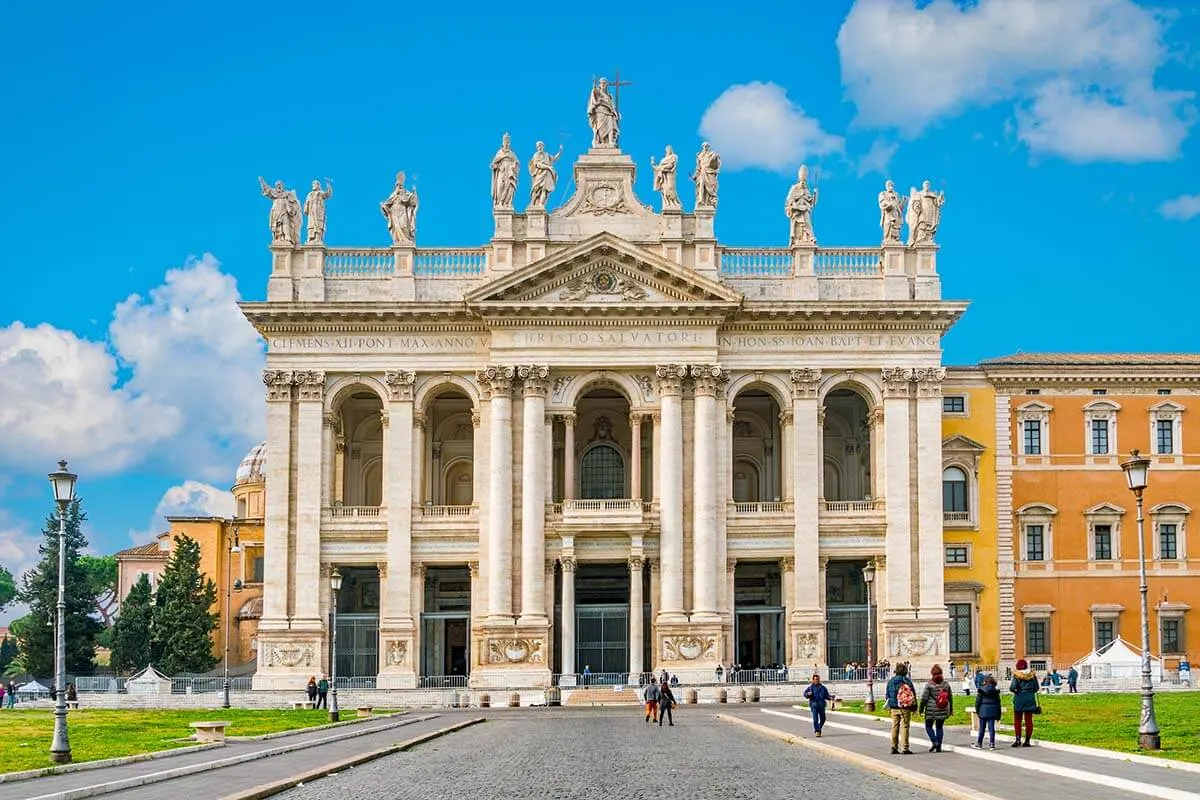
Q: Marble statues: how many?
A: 11